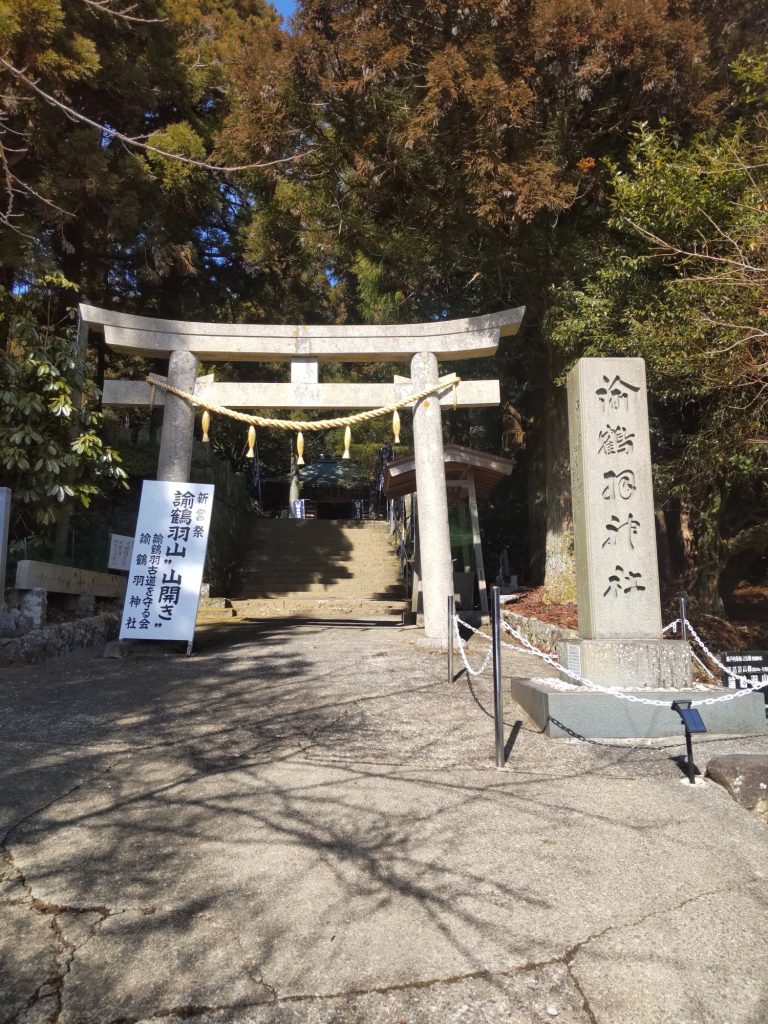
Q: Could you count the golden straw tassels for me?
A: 5